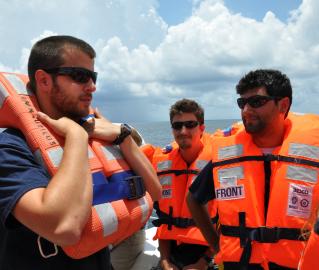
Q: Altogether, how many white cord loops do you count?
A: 1